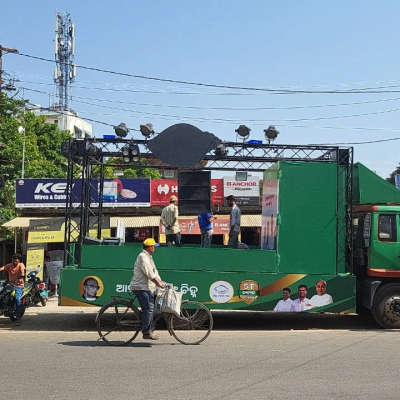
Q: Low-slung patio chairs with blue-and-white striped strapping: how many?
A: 0